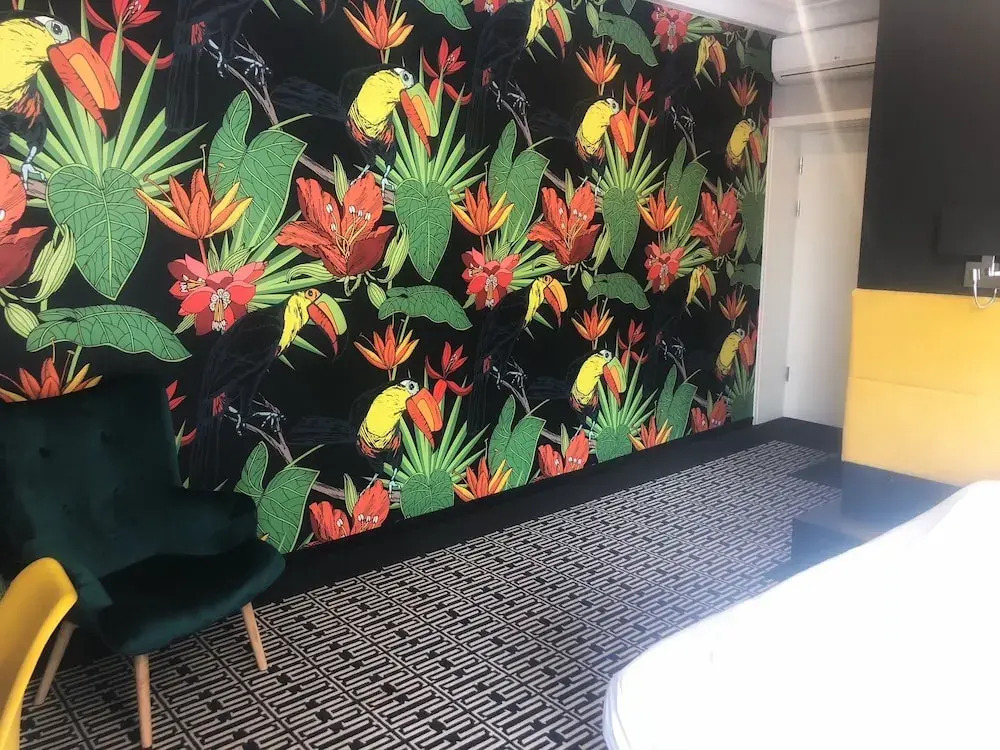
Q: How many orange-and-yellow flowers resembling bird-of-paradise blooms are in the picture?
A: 12